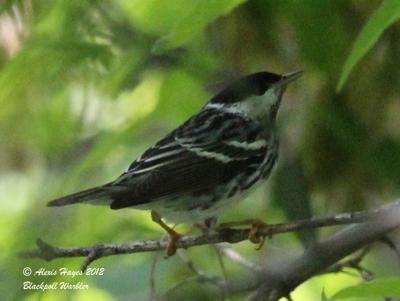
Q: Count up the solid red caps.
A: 0